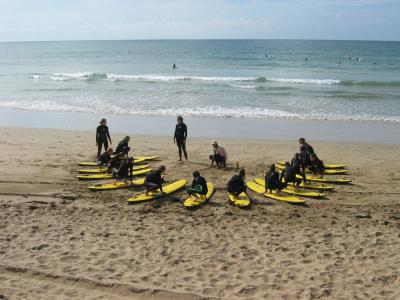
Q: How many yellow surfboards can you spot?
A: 14